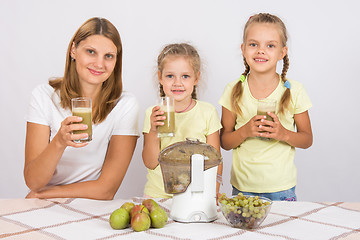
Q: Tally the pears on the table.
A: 6